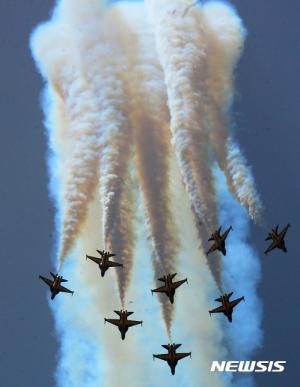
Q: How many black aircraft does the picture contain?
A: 8